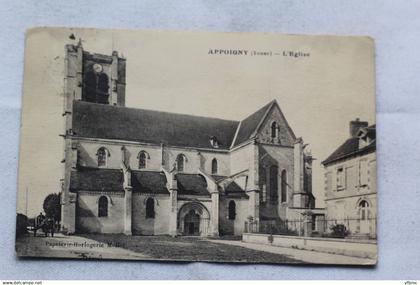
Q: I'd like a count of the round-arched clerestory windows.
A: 4